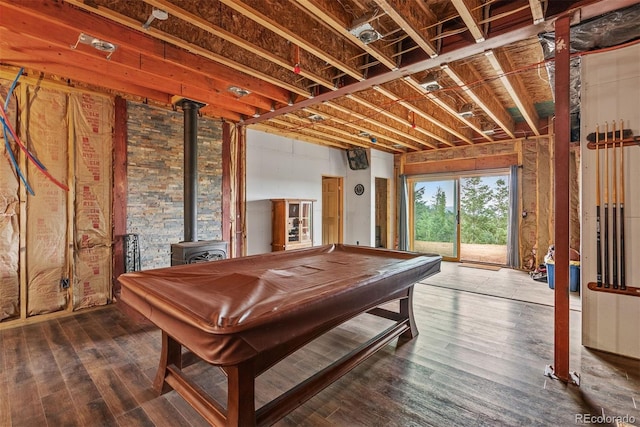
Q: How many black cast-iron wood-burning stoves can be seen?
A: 1